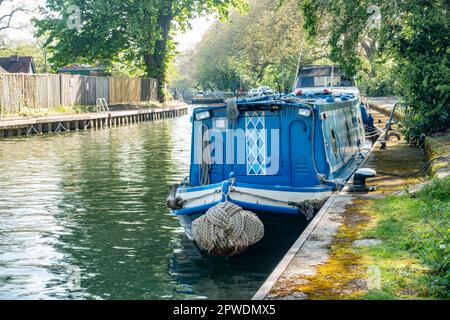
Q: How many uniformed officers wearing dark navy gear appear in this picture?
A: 0